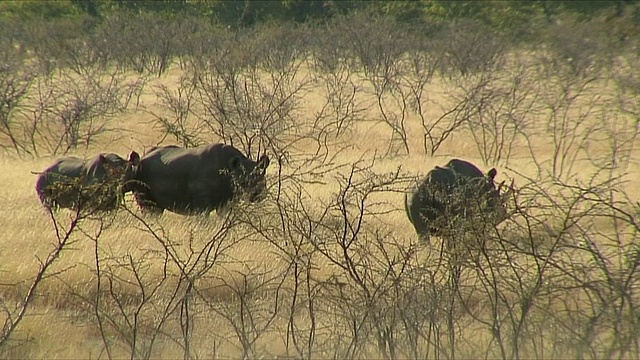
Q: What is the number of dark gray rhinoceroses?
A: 3